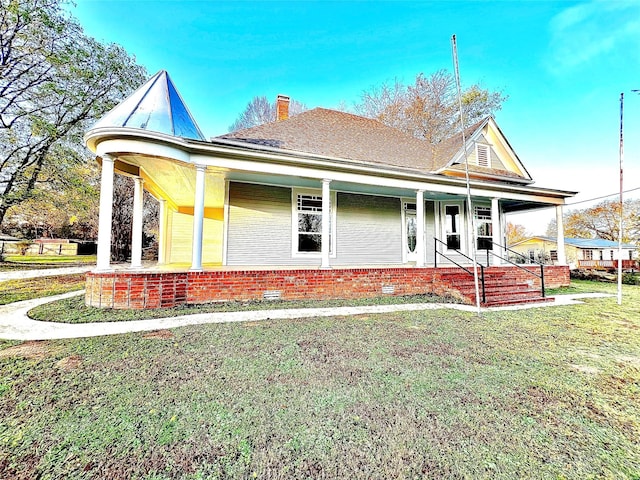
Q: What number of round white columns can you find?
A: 8